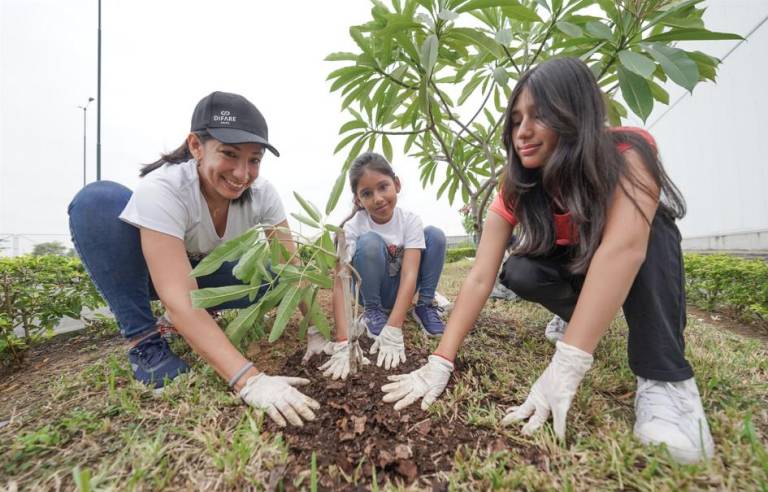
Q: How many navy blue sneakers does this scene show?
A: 3